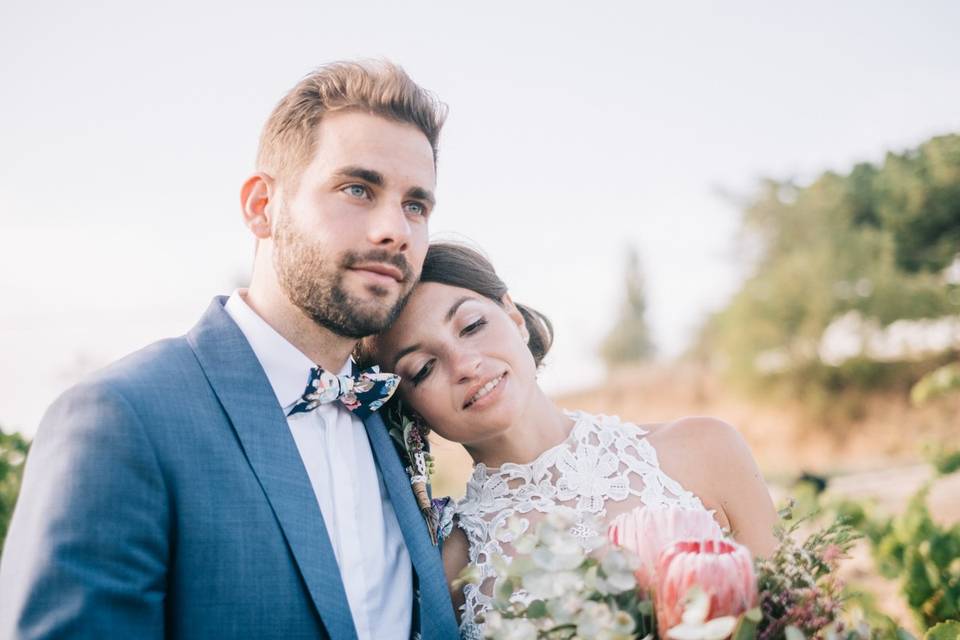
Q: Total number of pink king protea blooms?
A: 2